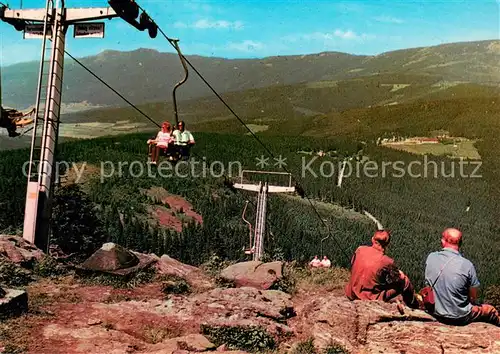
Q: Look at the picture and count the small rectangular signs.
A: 2